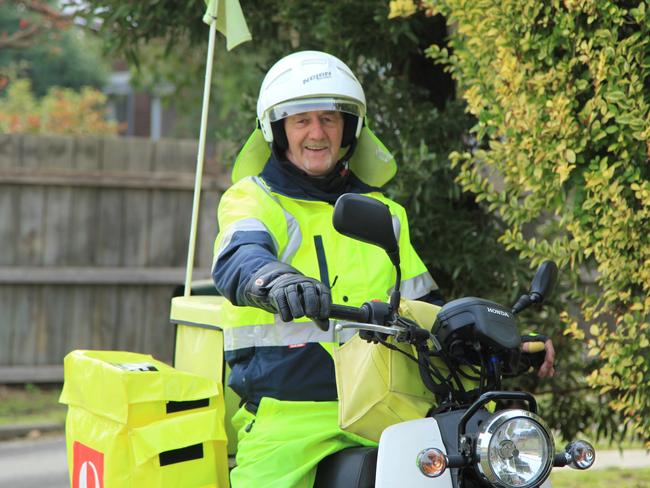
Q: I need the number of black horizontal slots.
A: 2